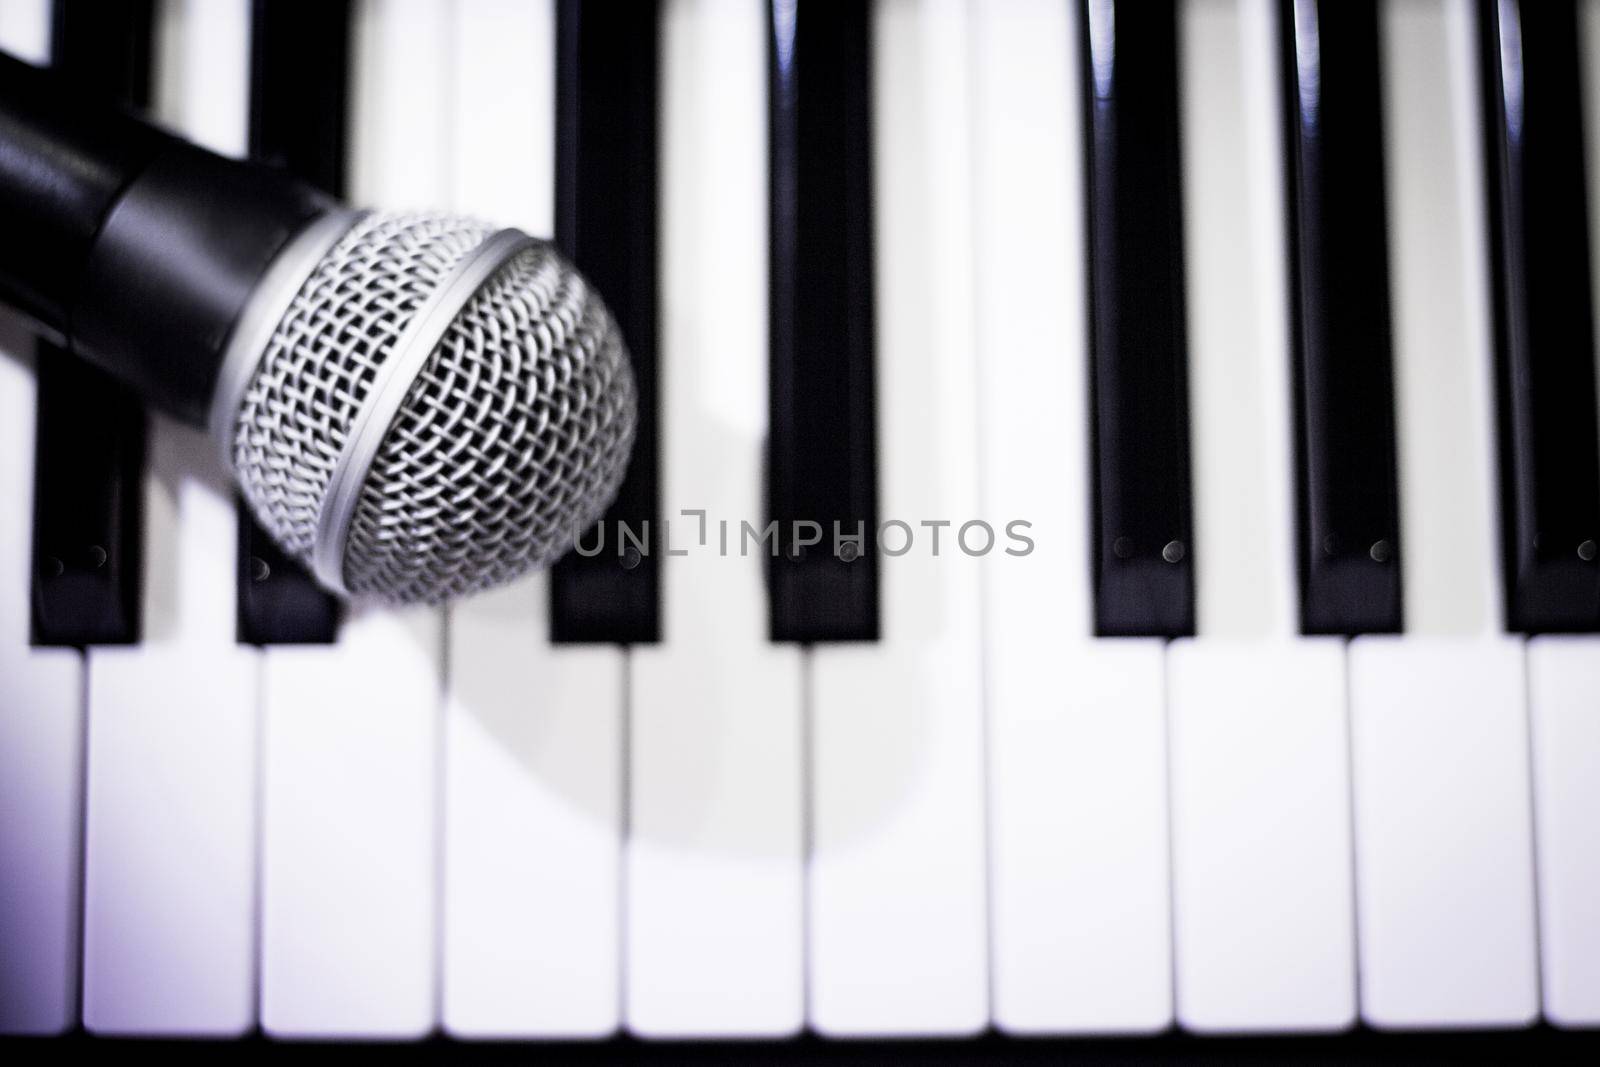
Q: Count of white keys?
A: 10